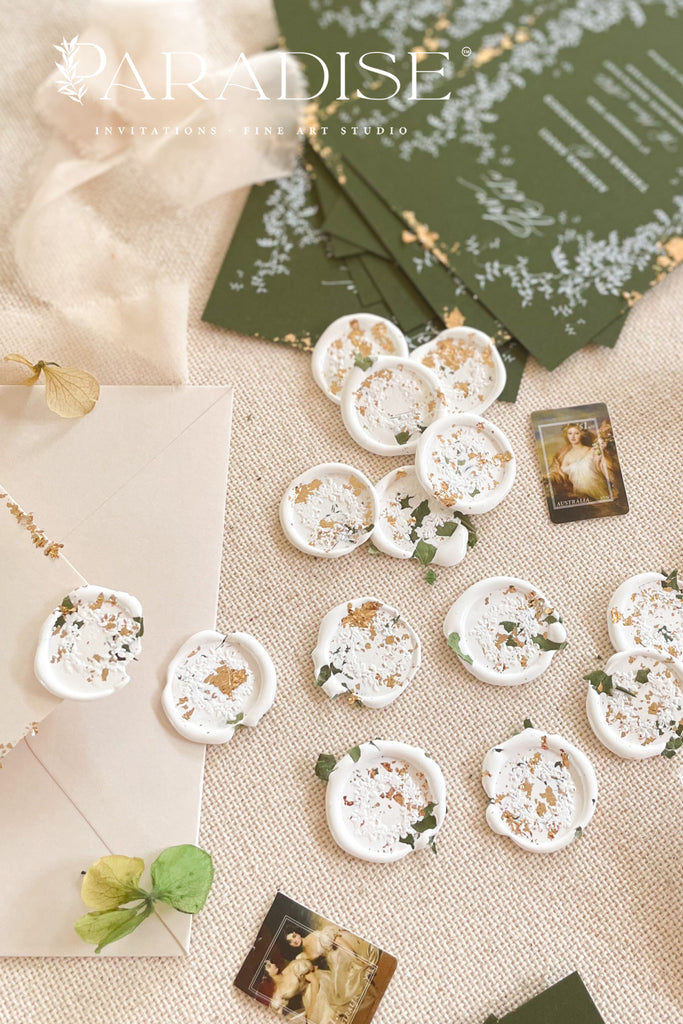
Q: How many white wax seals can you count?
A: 14